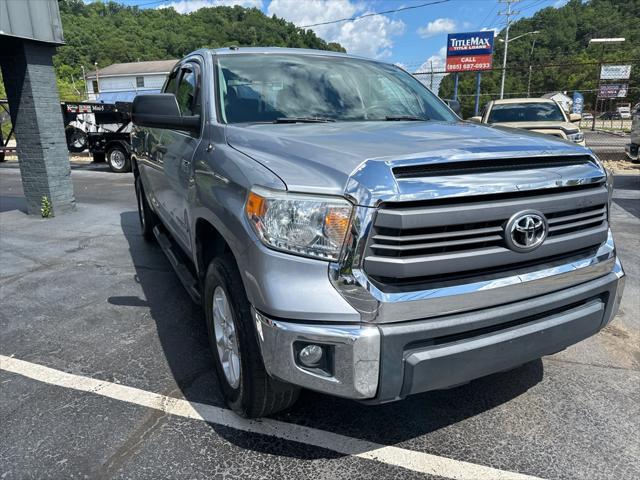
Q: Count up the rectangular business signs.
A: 3